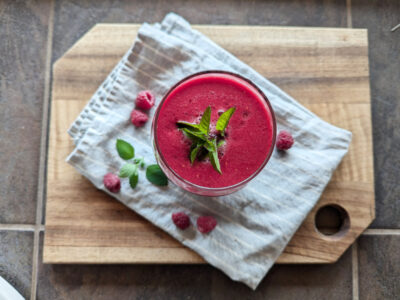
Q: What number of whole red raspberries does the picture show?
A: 6